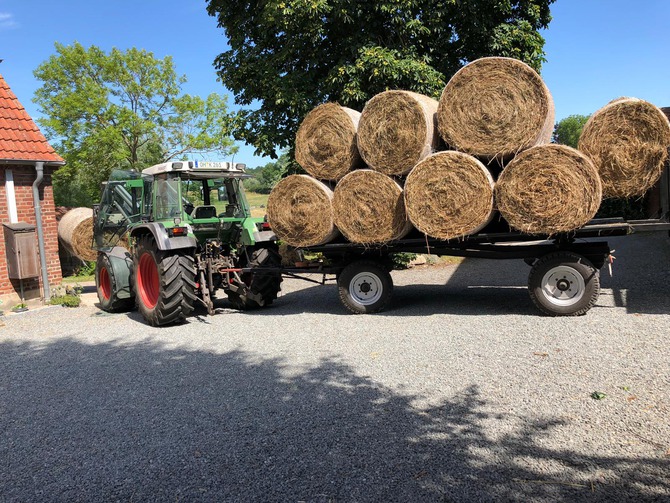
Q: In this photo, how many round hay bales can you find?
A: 9